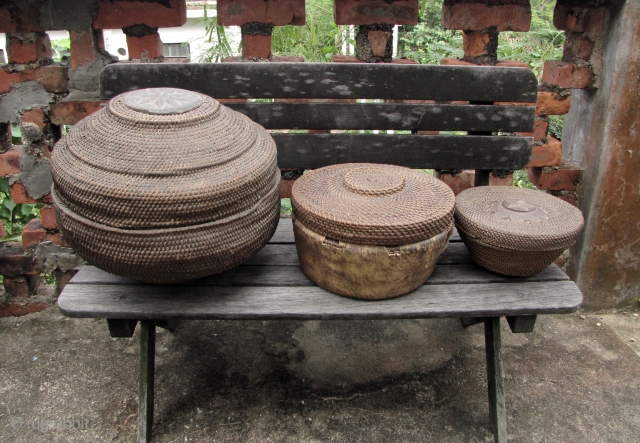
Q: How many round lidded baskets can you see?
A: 3